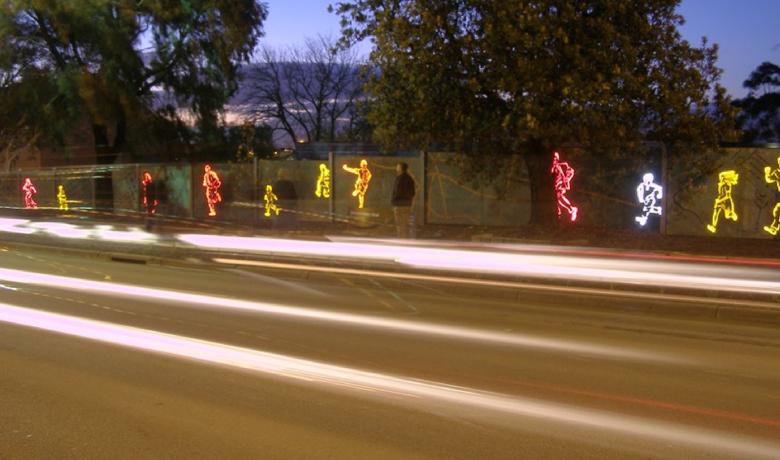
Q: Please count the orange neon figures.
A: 1